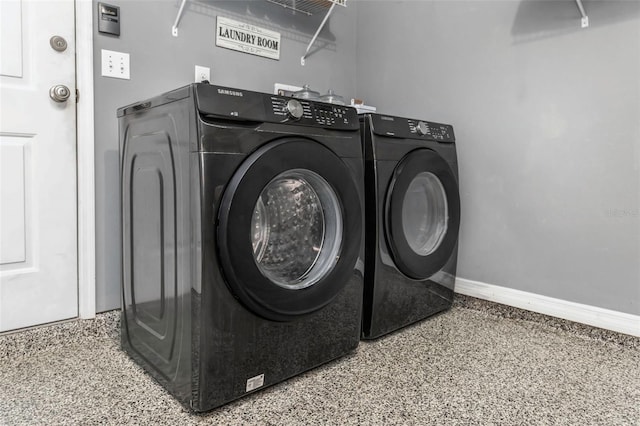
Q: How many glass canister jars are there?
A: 2